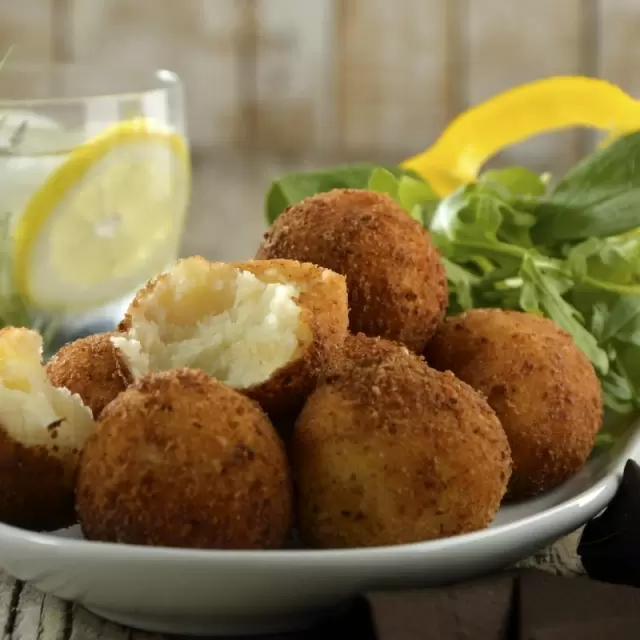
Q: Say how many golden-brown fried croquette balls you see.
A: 7